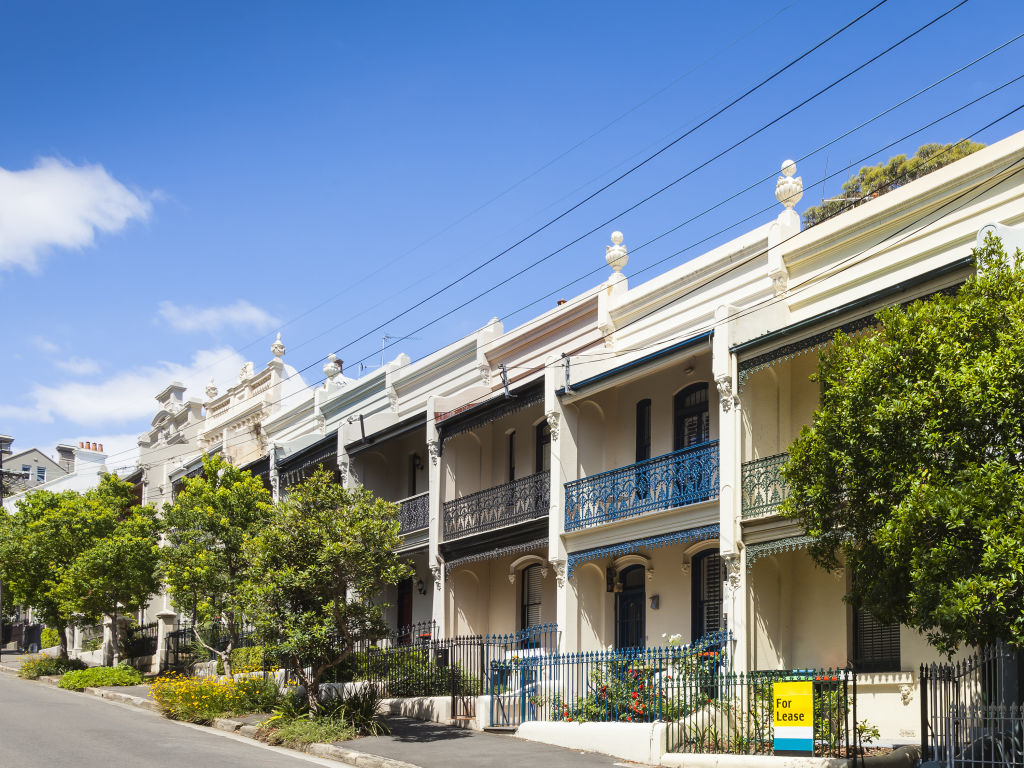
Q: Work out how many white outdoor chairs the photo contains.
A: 0